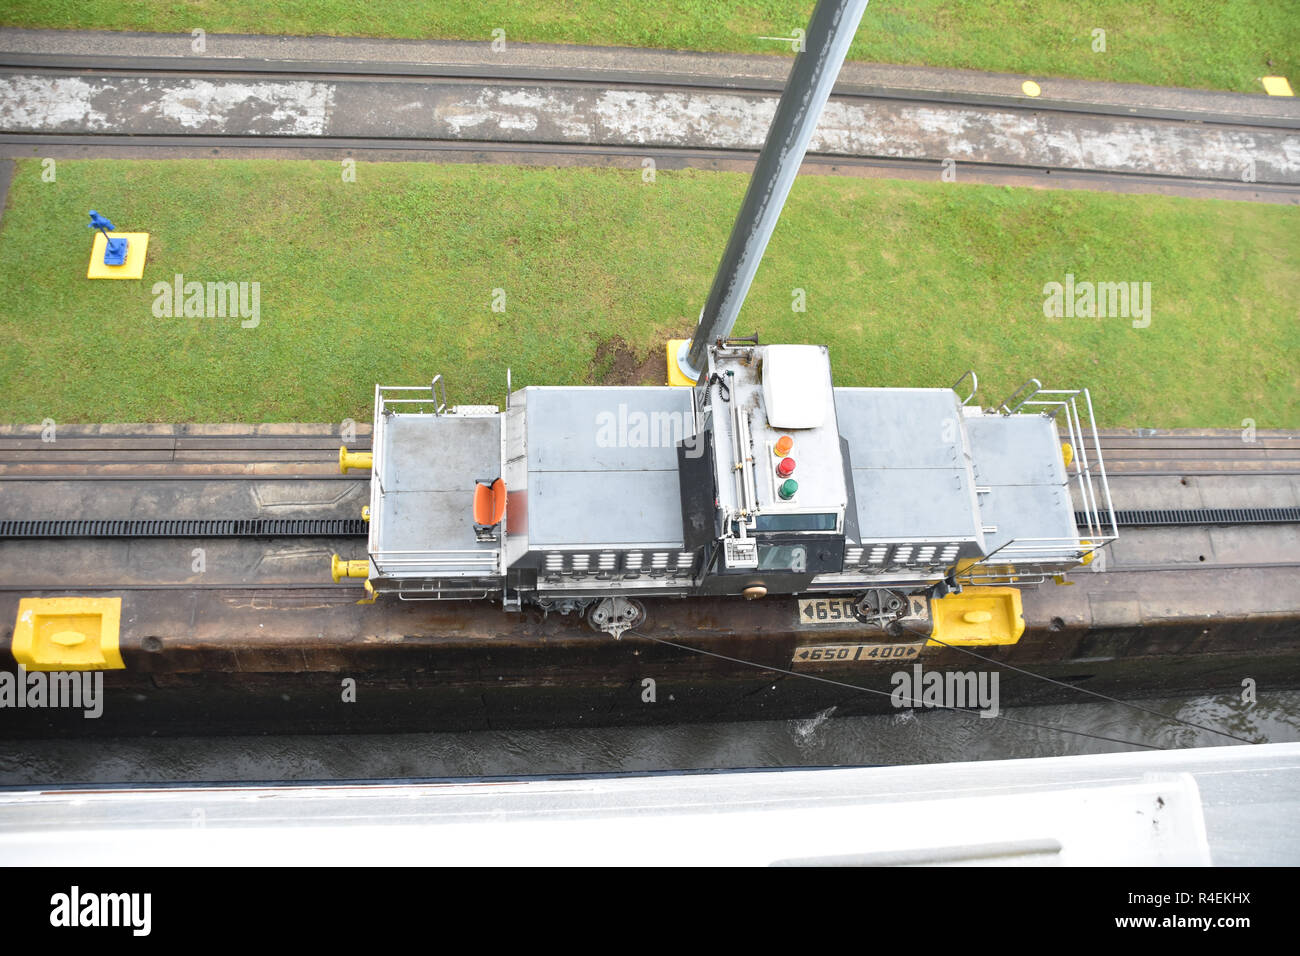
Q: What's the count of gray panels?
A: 8